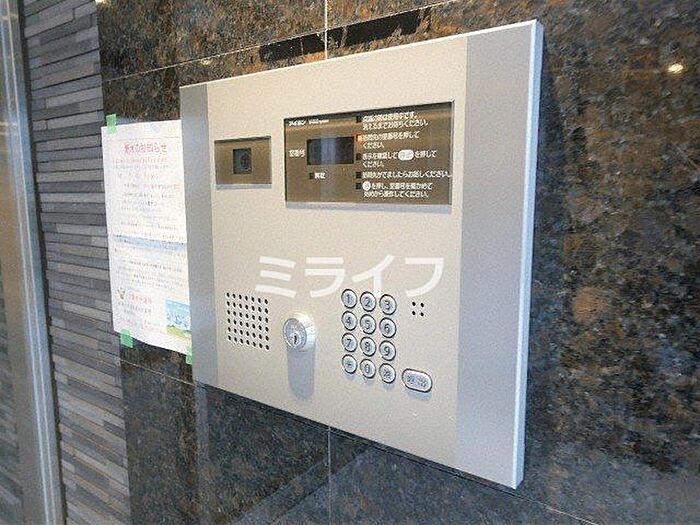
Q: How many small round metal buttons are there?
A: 12